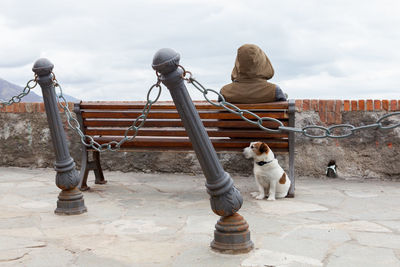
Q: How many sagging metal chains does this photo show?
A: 3